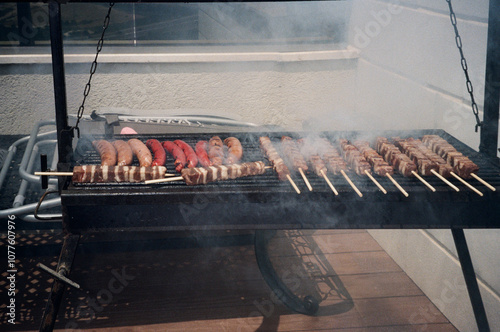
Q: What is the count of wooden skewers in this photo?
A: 12